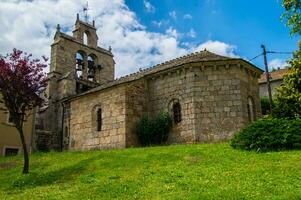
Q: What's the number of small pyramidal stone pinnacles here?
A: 4